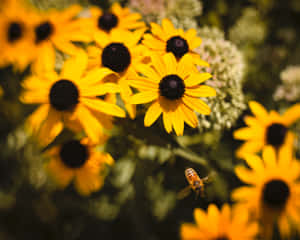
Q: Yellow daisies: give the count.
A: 11